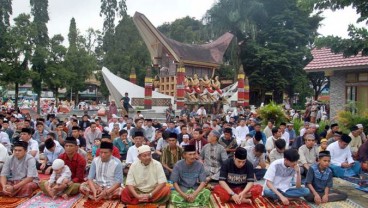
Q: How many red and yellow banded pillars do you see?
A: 5